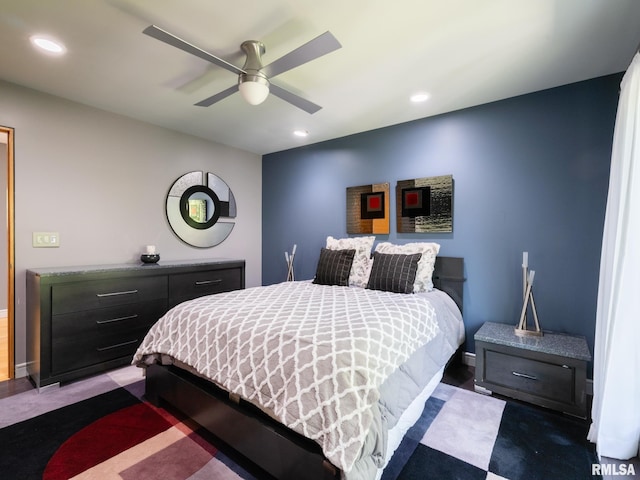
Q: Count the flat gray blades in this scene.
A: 4